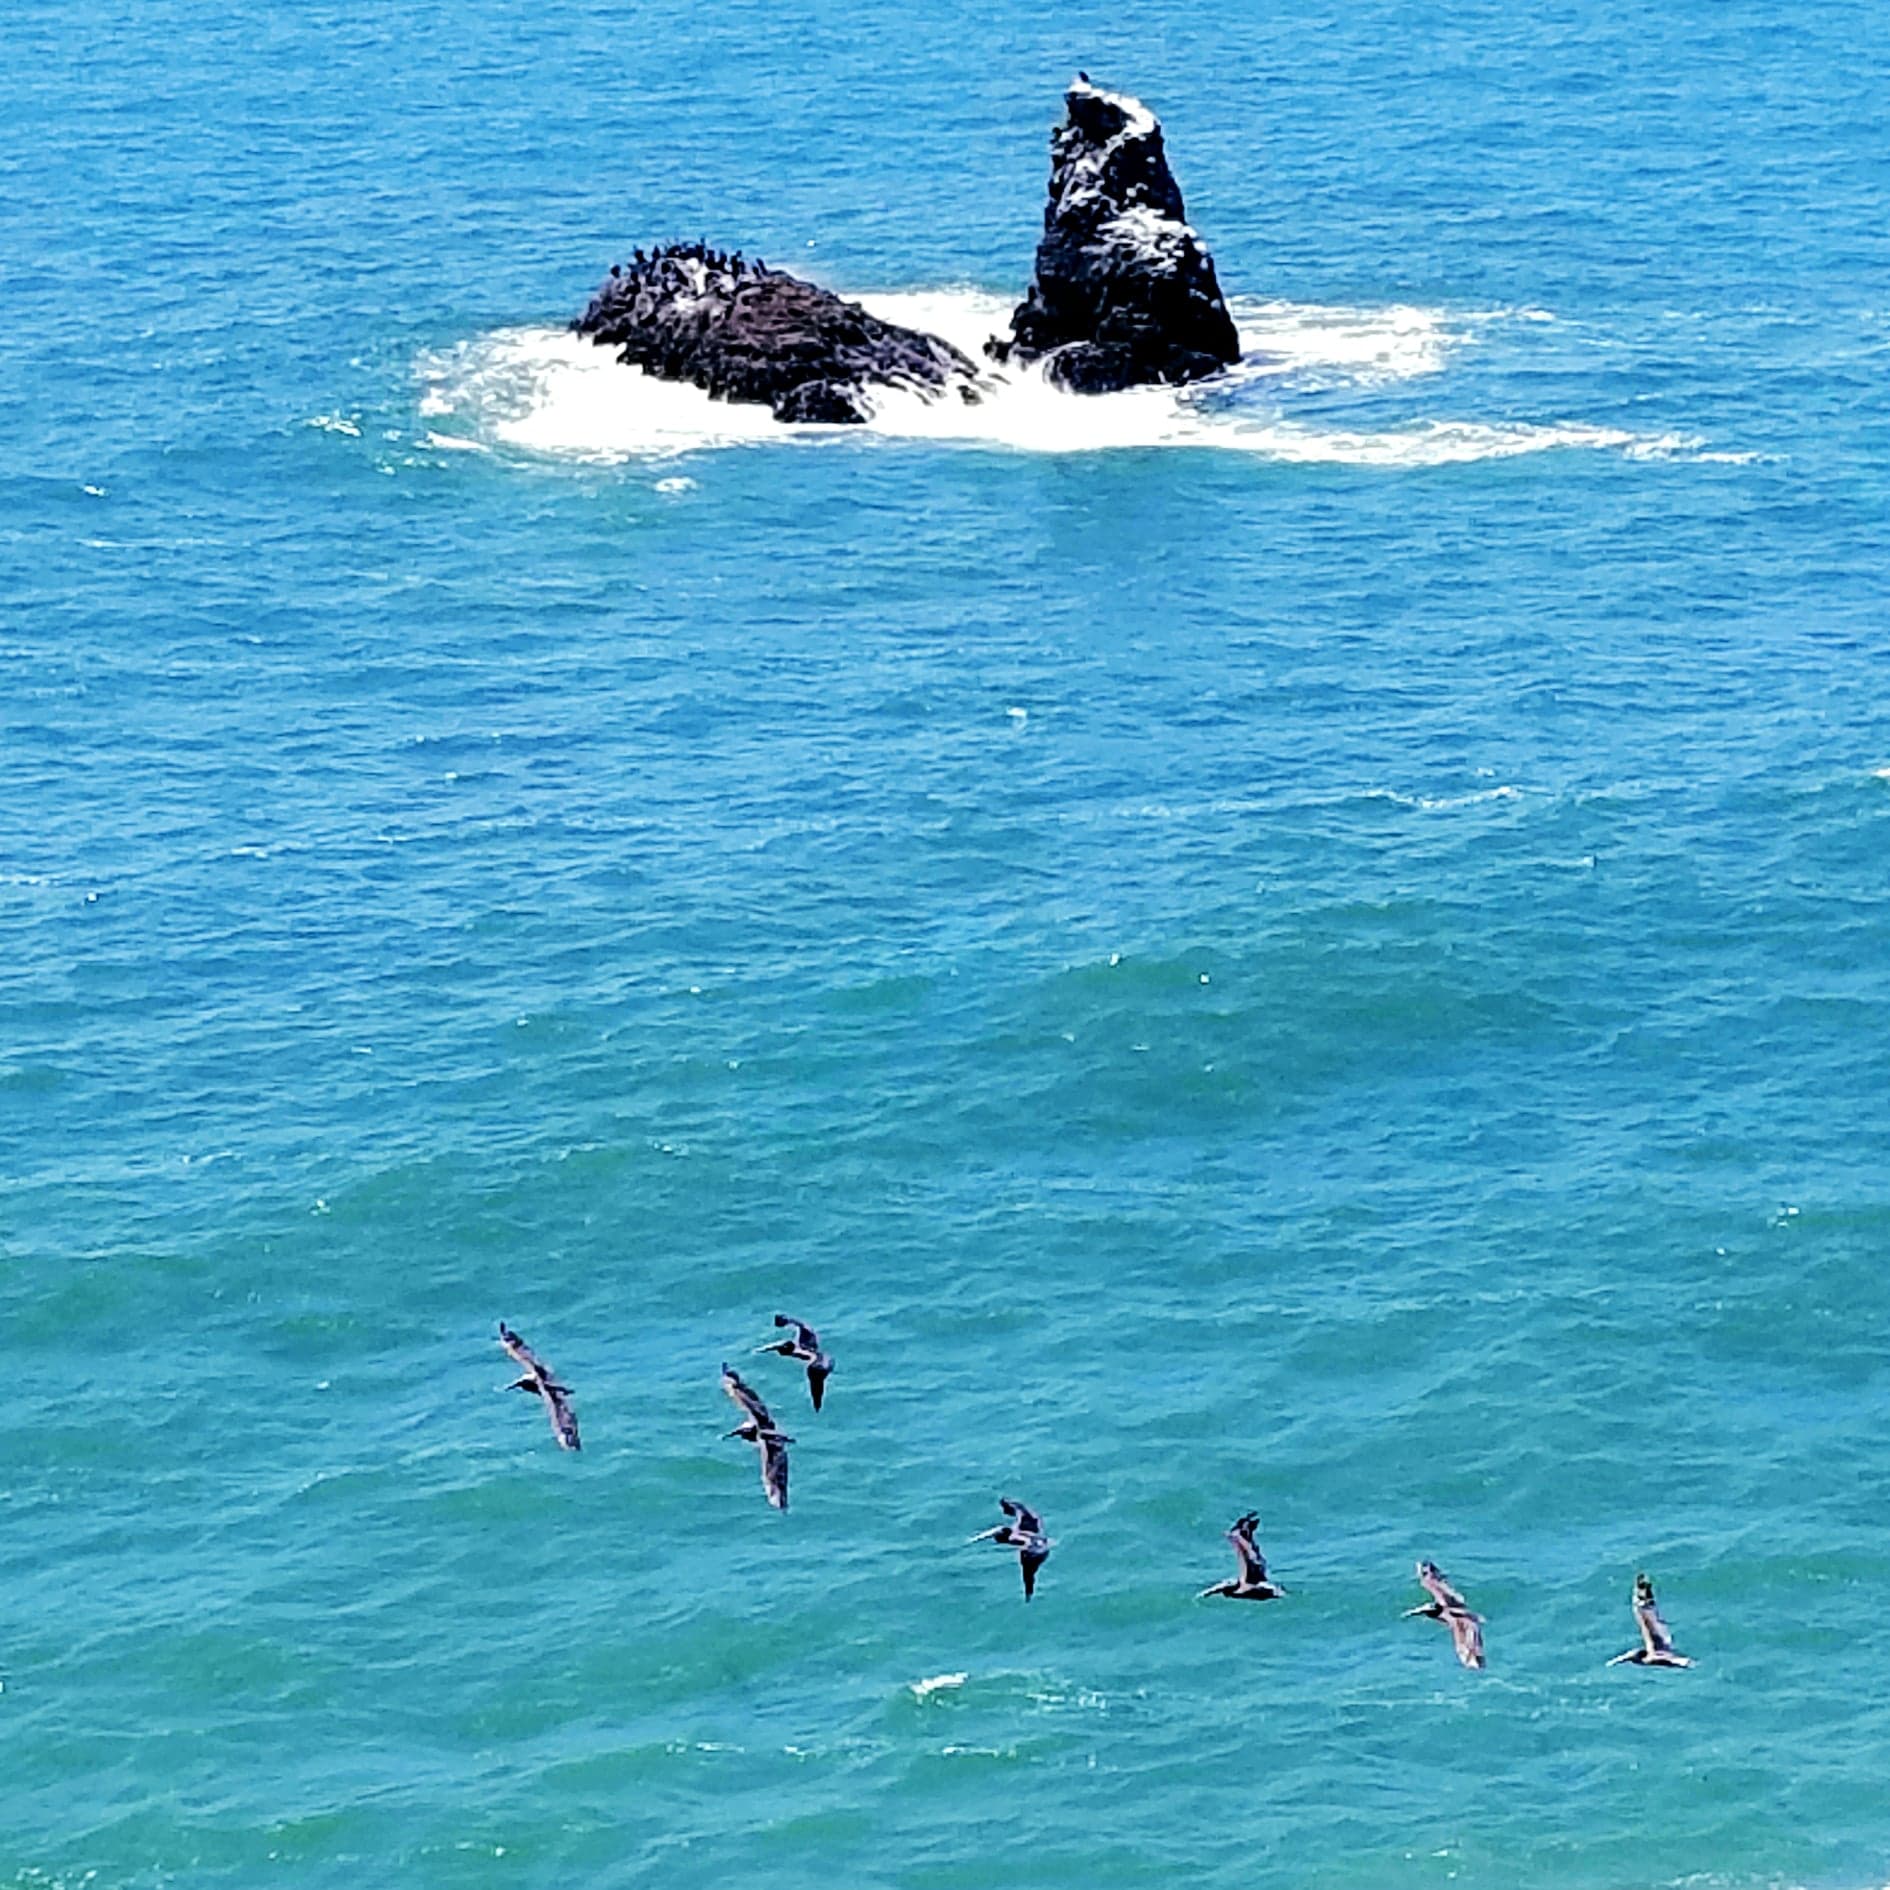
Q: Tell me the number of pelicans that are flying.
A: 7